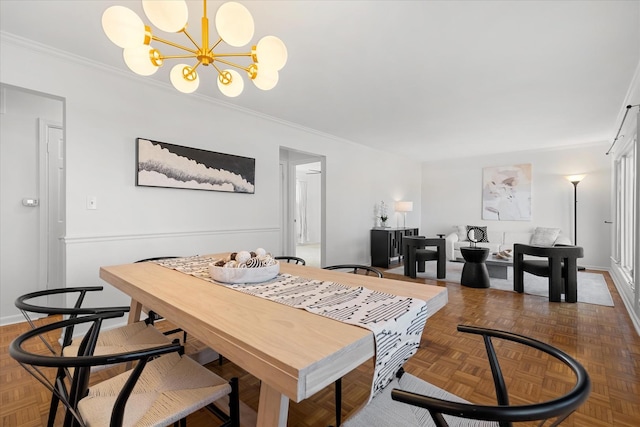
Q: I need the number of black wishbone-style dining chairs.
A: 6